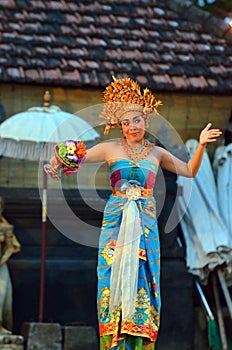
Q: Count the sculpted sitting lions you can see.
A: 0